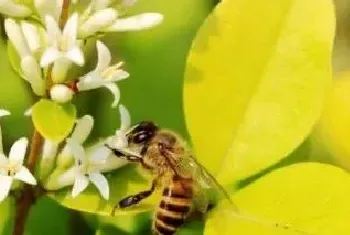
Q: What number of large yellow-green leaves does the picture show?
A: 2